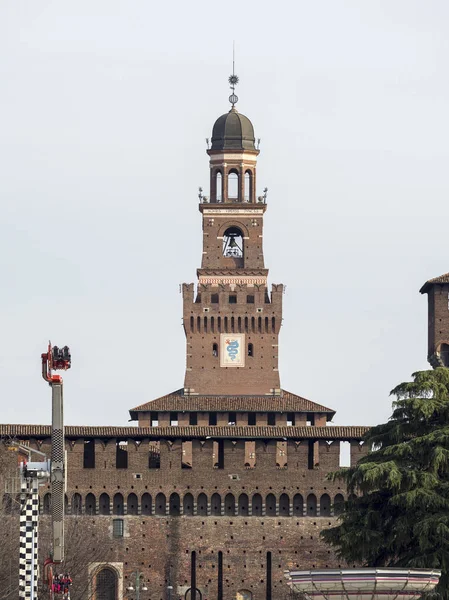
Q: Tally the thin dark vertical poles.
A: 3